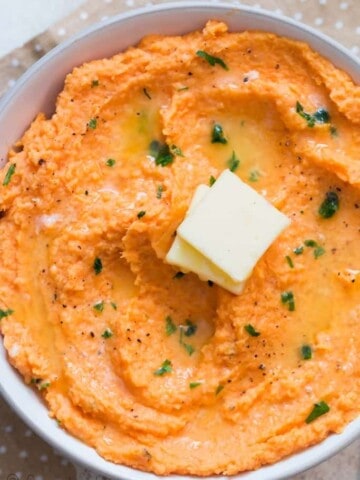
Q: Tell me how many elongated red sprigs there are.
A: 0